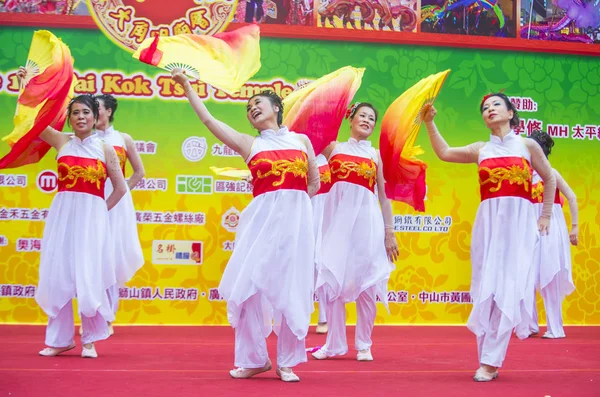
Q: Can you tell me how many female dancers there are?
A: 7